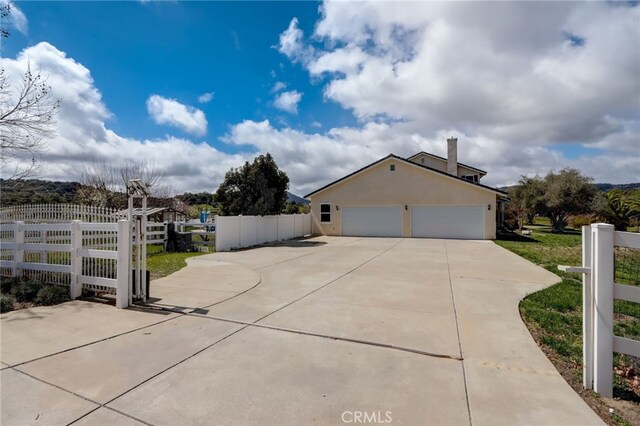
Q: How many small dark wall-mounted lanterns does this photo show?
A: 3